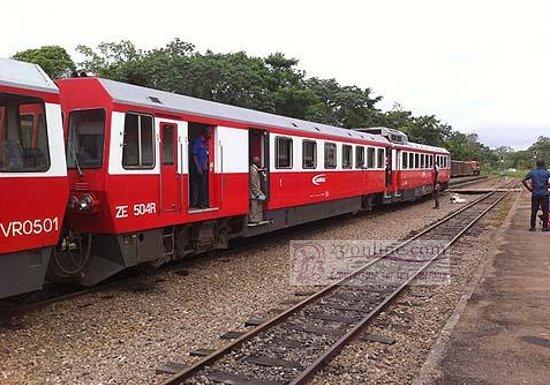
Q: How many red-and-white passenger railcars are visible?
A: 3